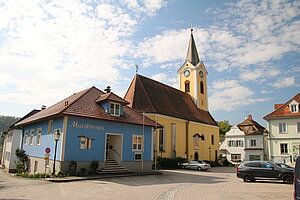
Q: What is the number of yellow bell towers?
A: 1